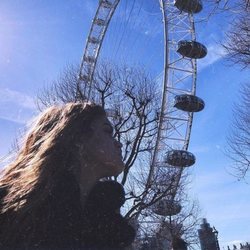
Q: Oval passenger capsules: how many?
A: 5